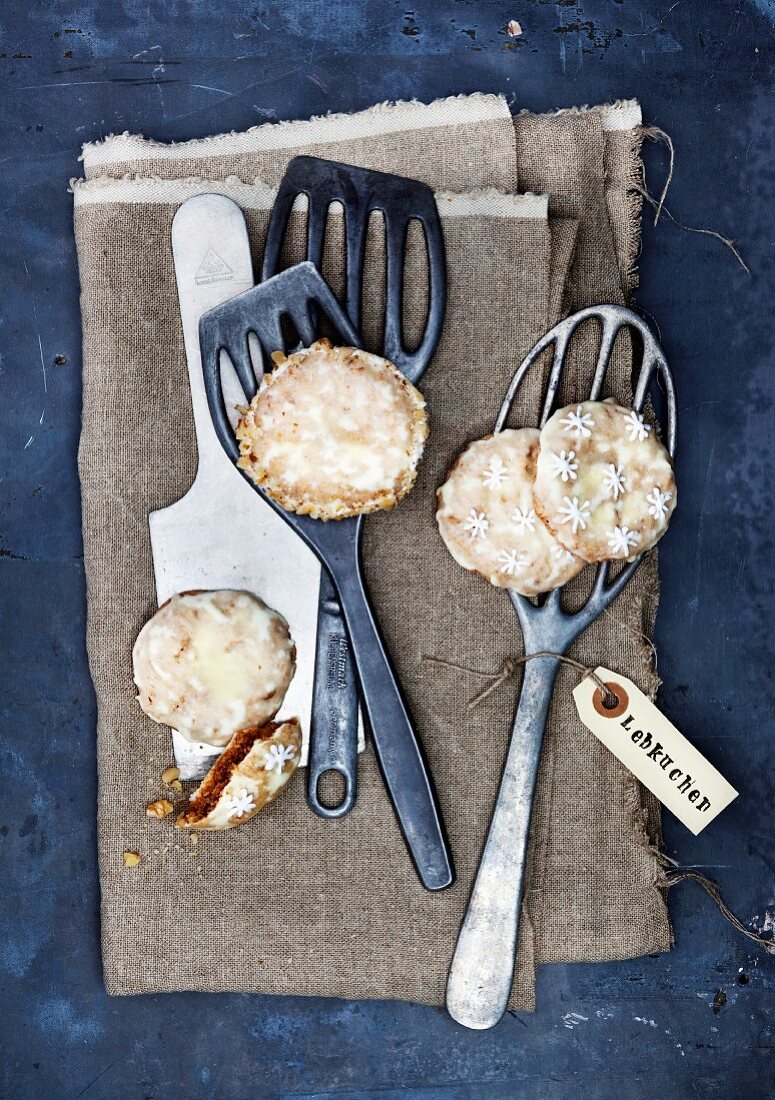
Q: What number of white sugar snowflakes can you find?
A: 14